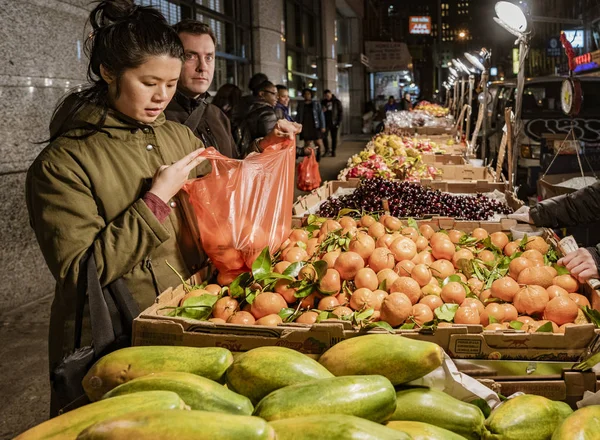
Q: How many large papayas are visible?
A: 12